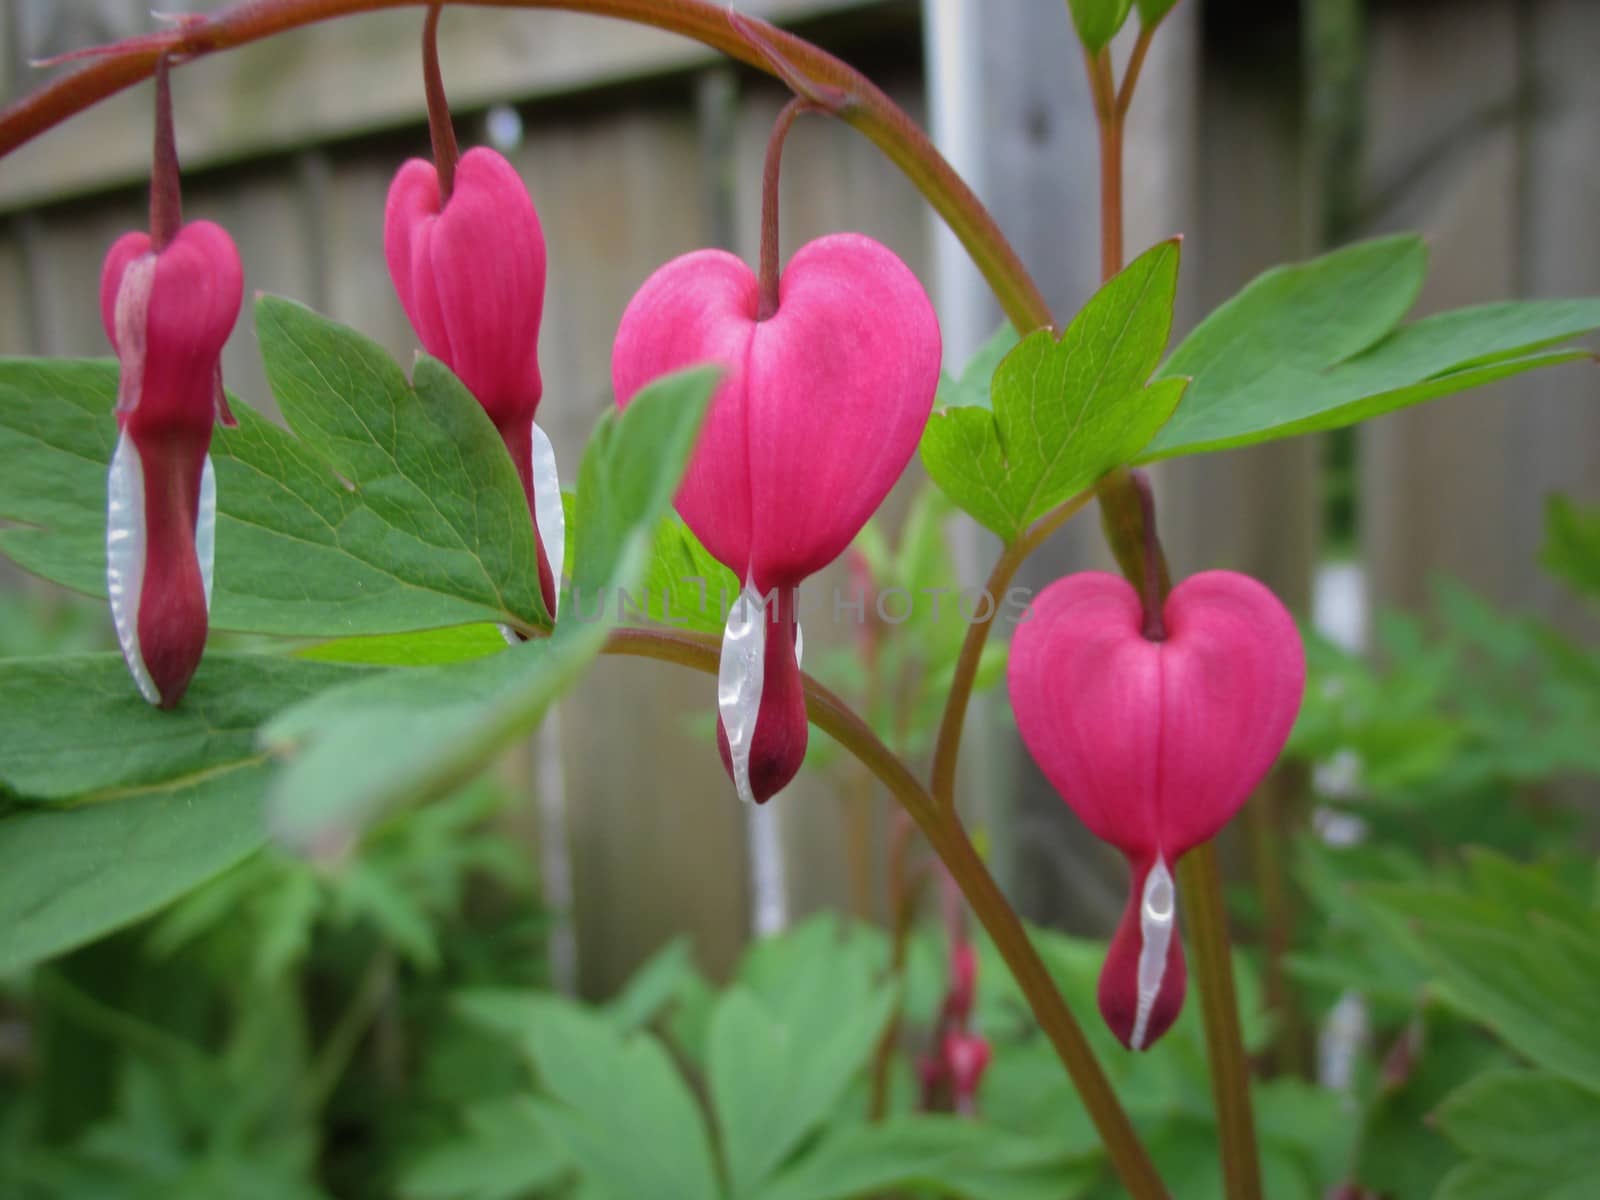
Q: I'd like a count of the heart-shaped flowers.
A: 4